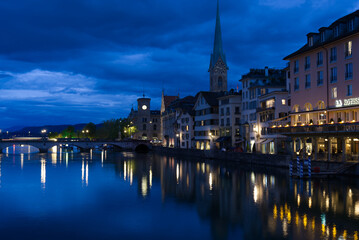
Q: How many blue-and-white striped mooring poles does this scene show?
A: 4